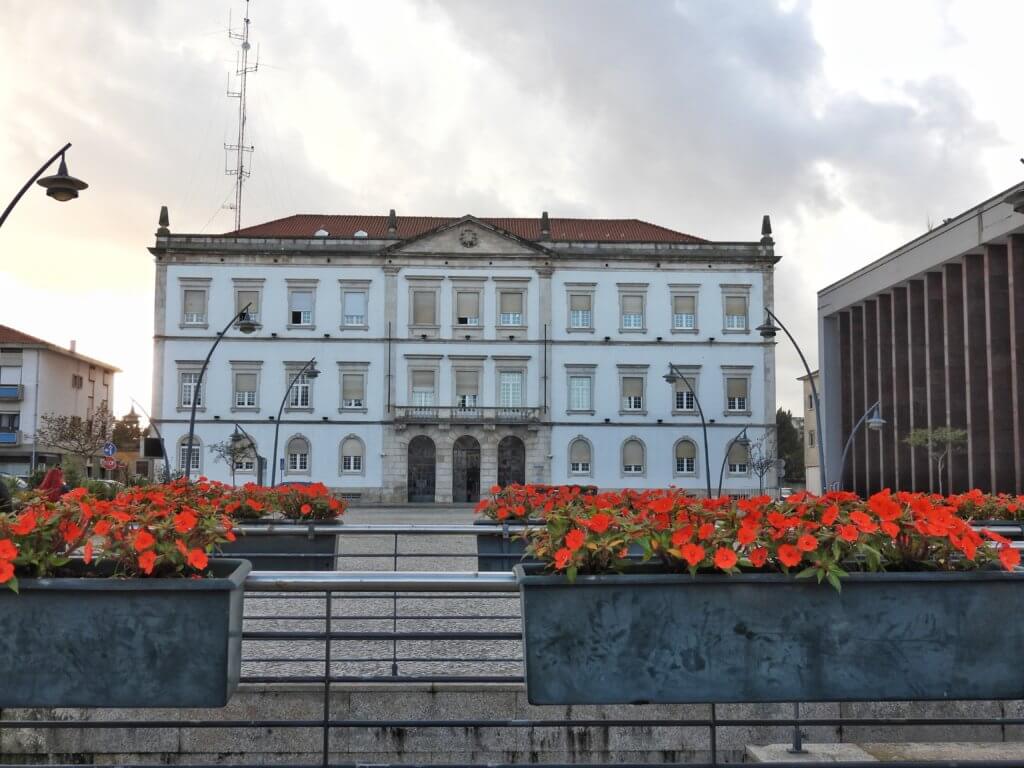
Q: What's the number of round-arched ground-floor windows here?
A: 8